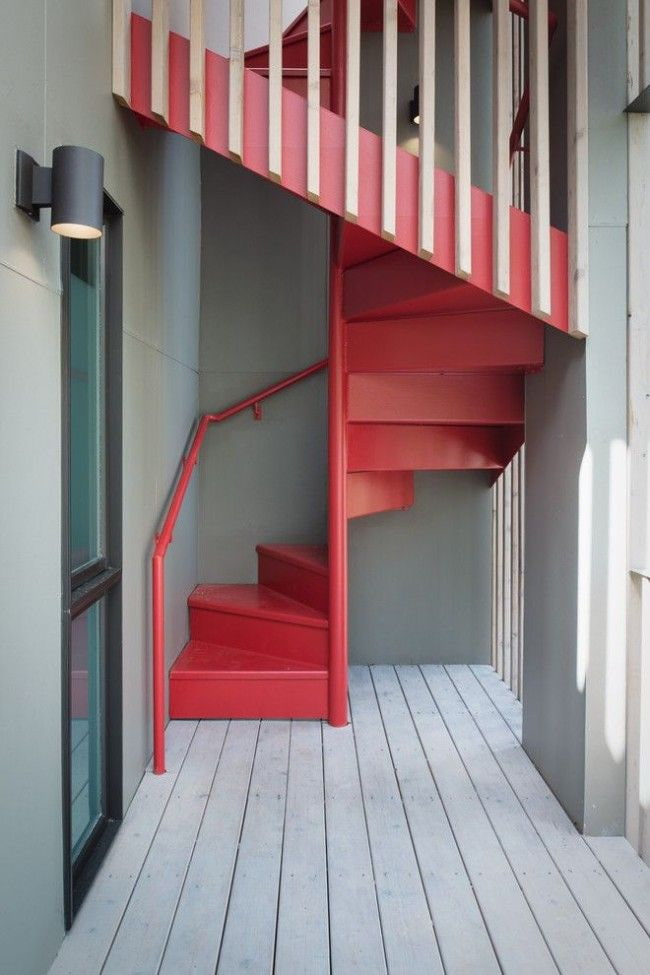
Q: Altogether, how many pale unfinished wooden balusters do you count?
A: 13